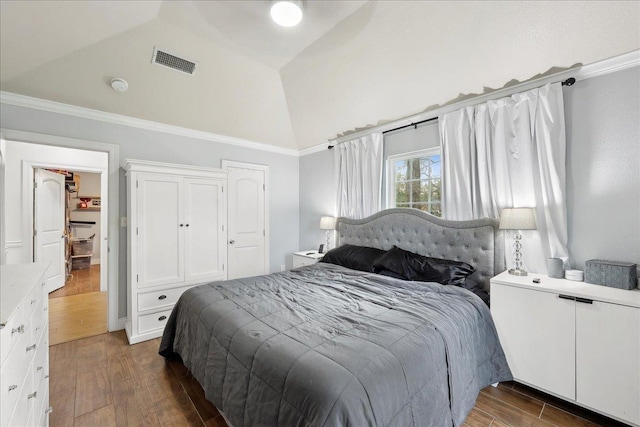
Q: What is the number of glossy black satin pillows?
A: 2